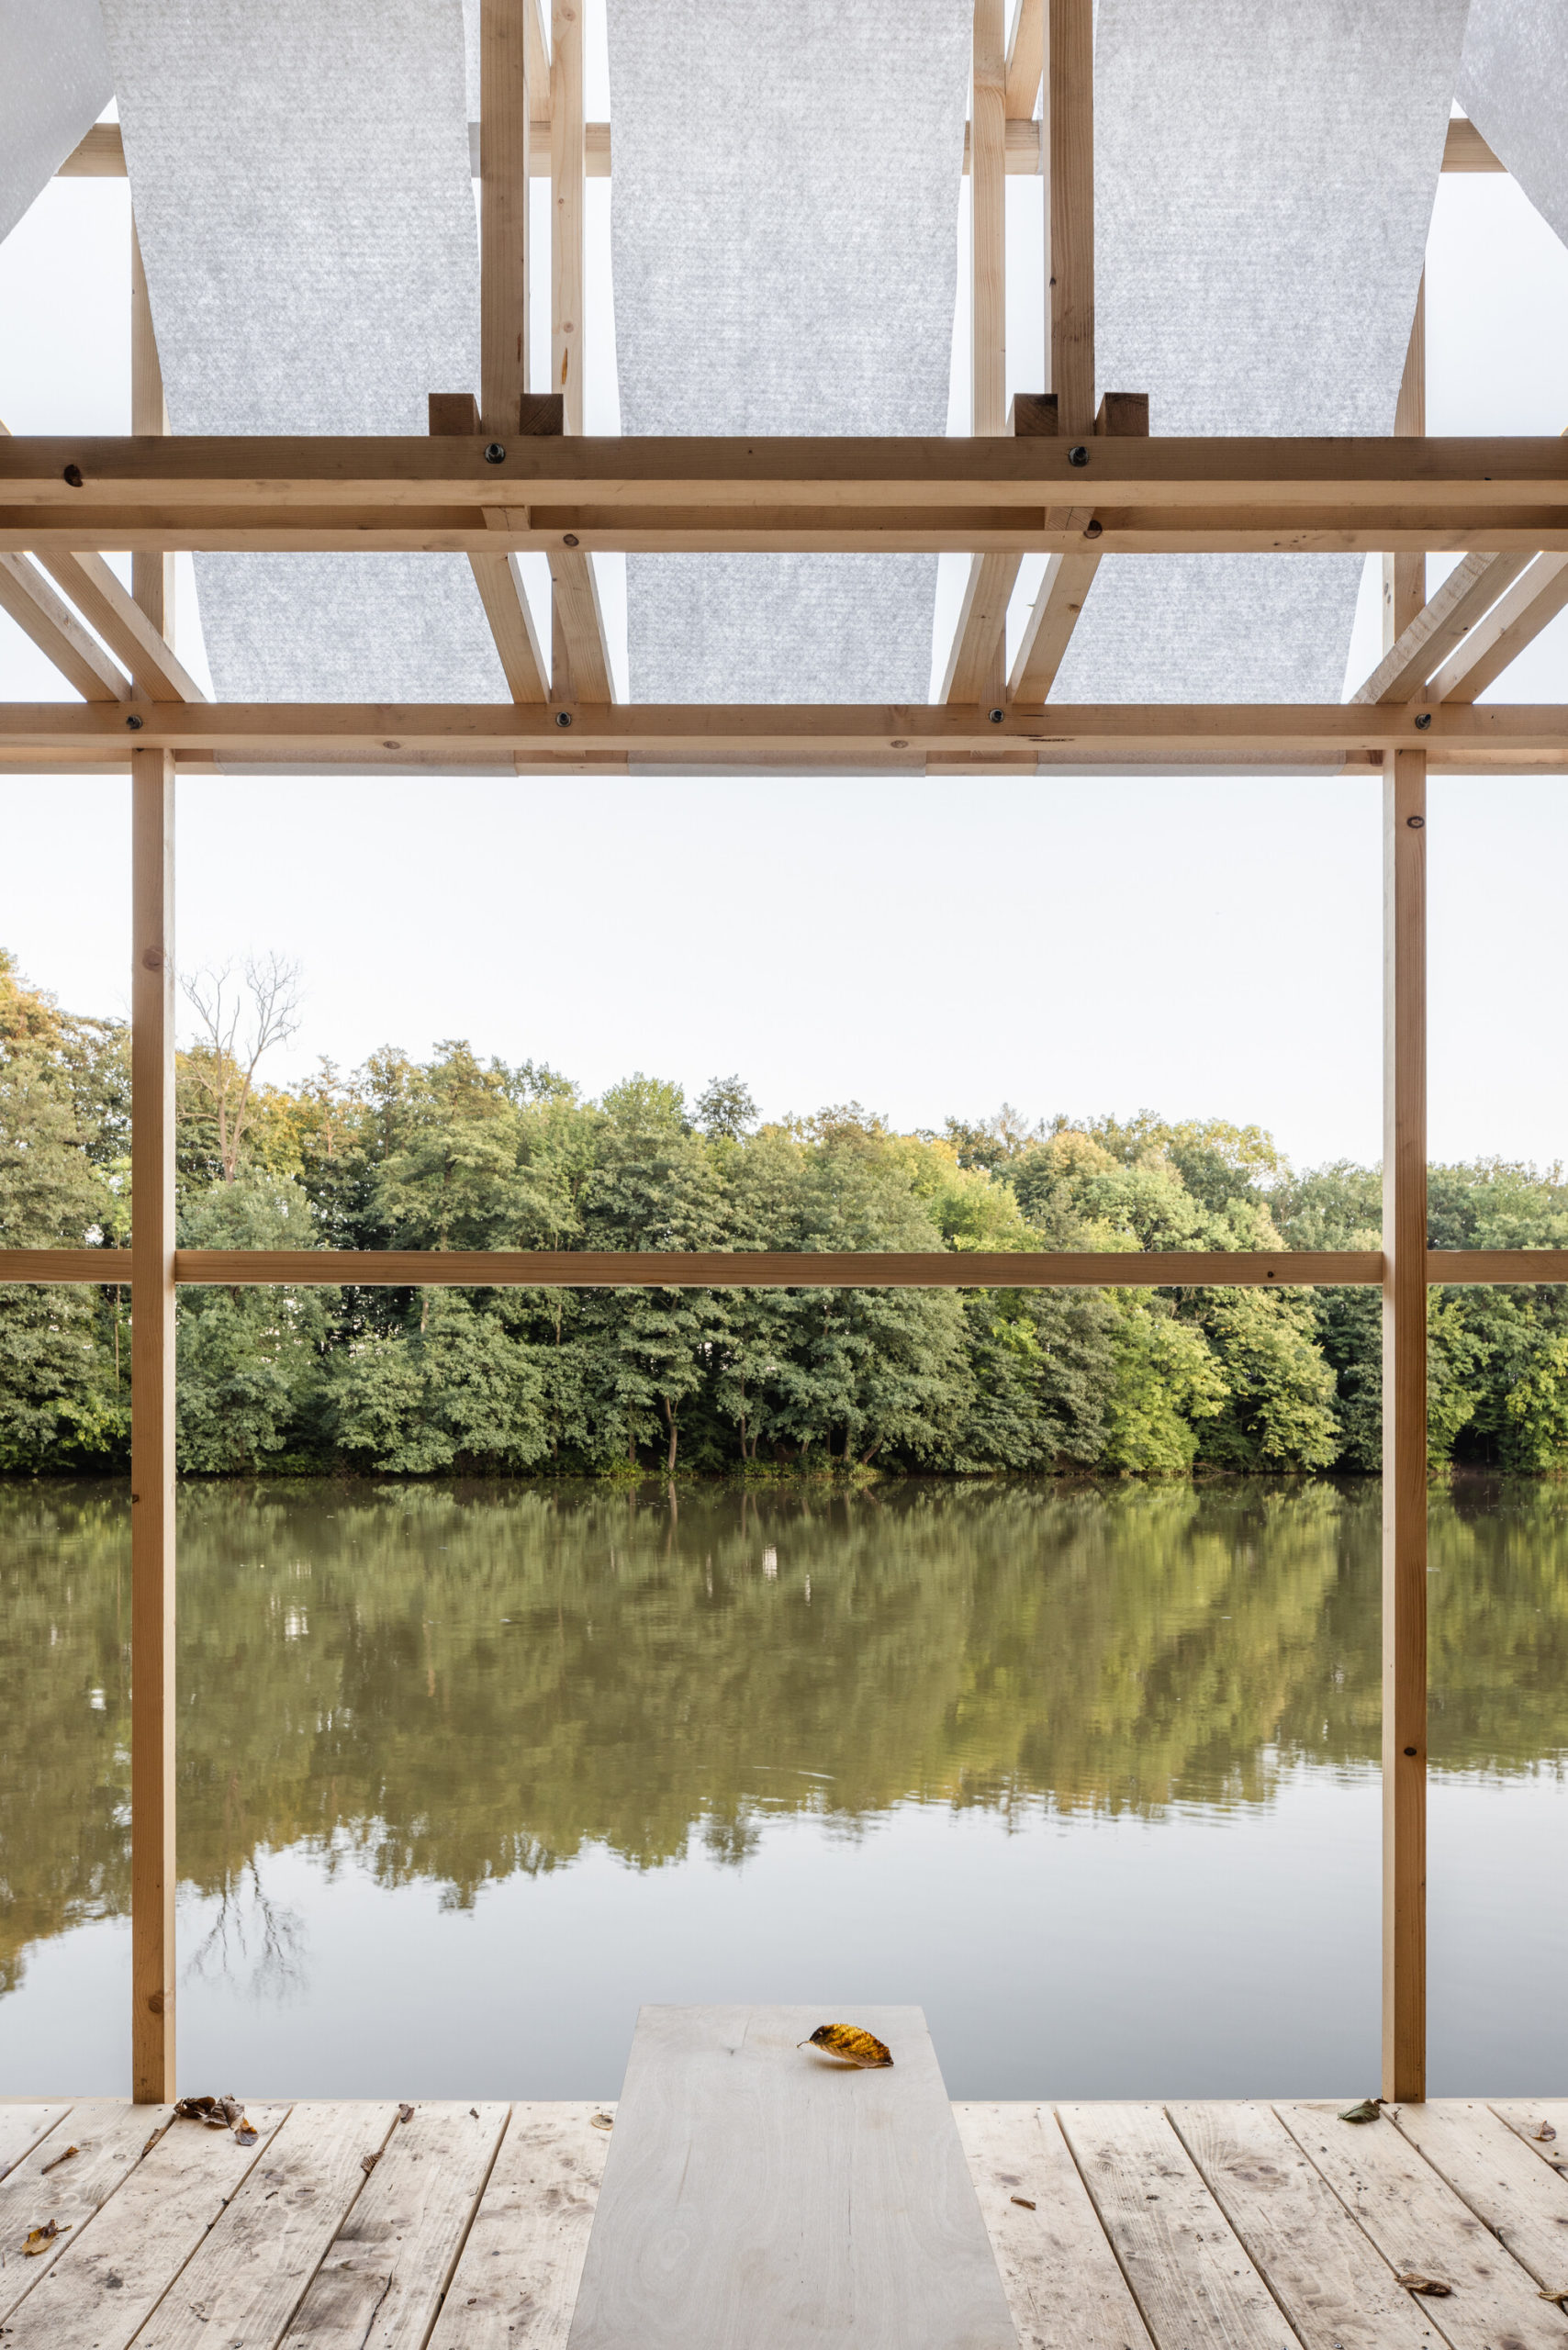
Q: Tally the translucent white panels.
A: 5